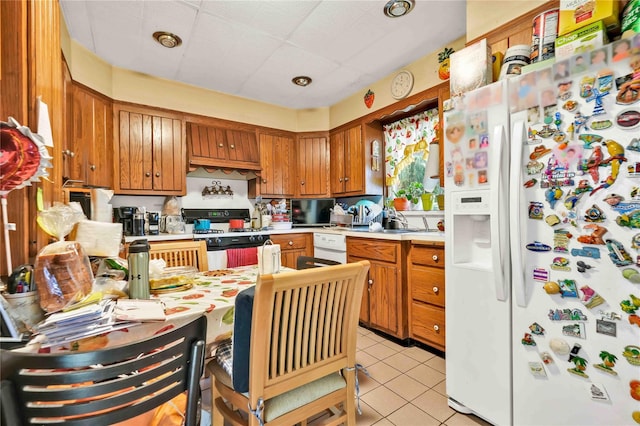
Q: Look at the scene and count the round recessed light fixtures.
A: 3